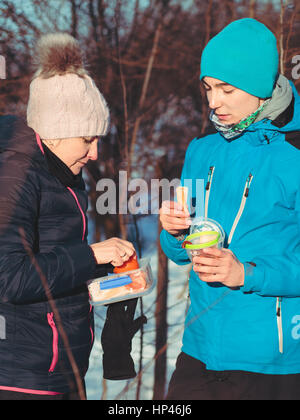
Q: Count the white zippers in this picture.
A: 3